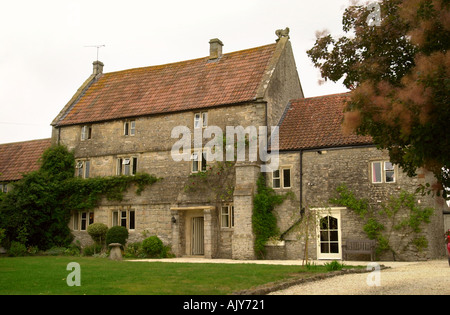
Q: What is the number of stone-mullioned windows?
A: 11